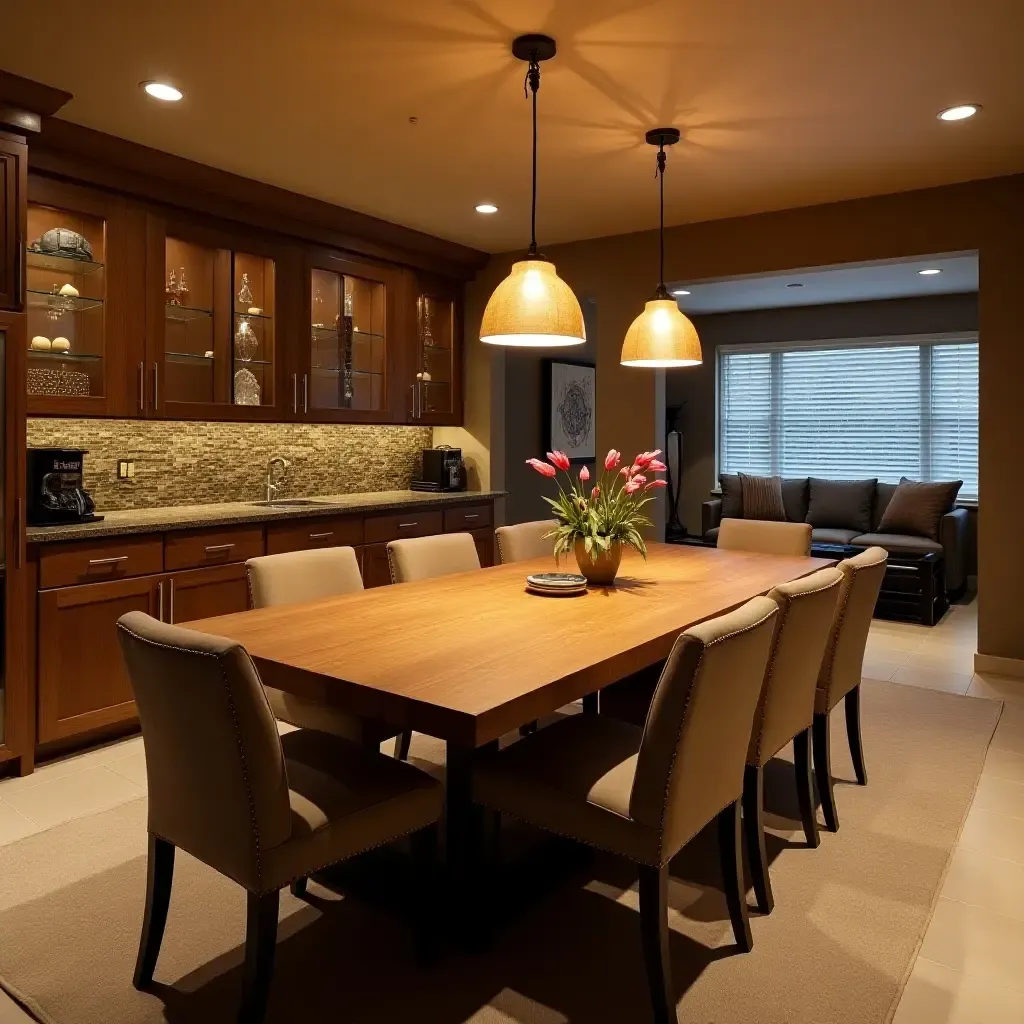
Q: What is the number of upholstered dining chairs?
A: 8